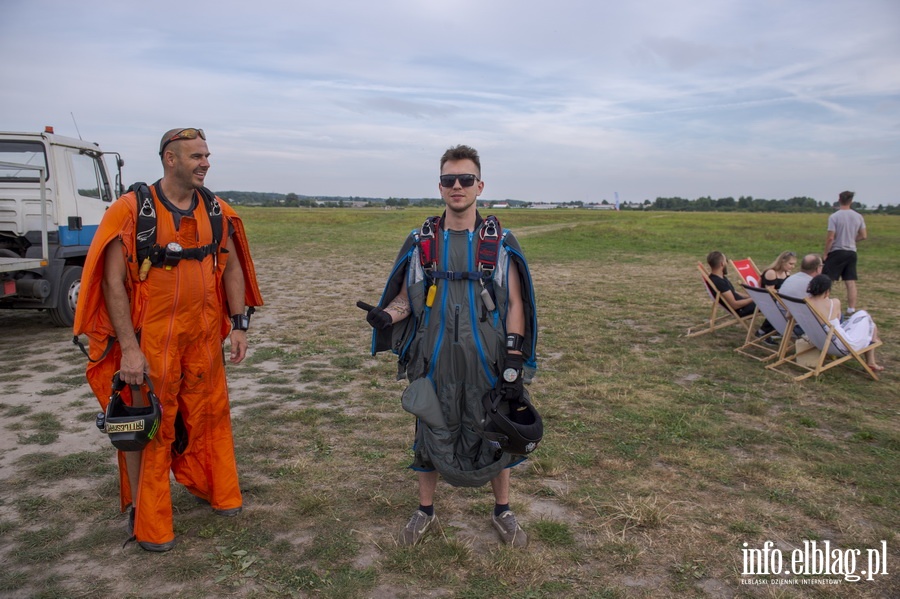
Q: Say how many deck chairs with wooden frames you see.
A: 4